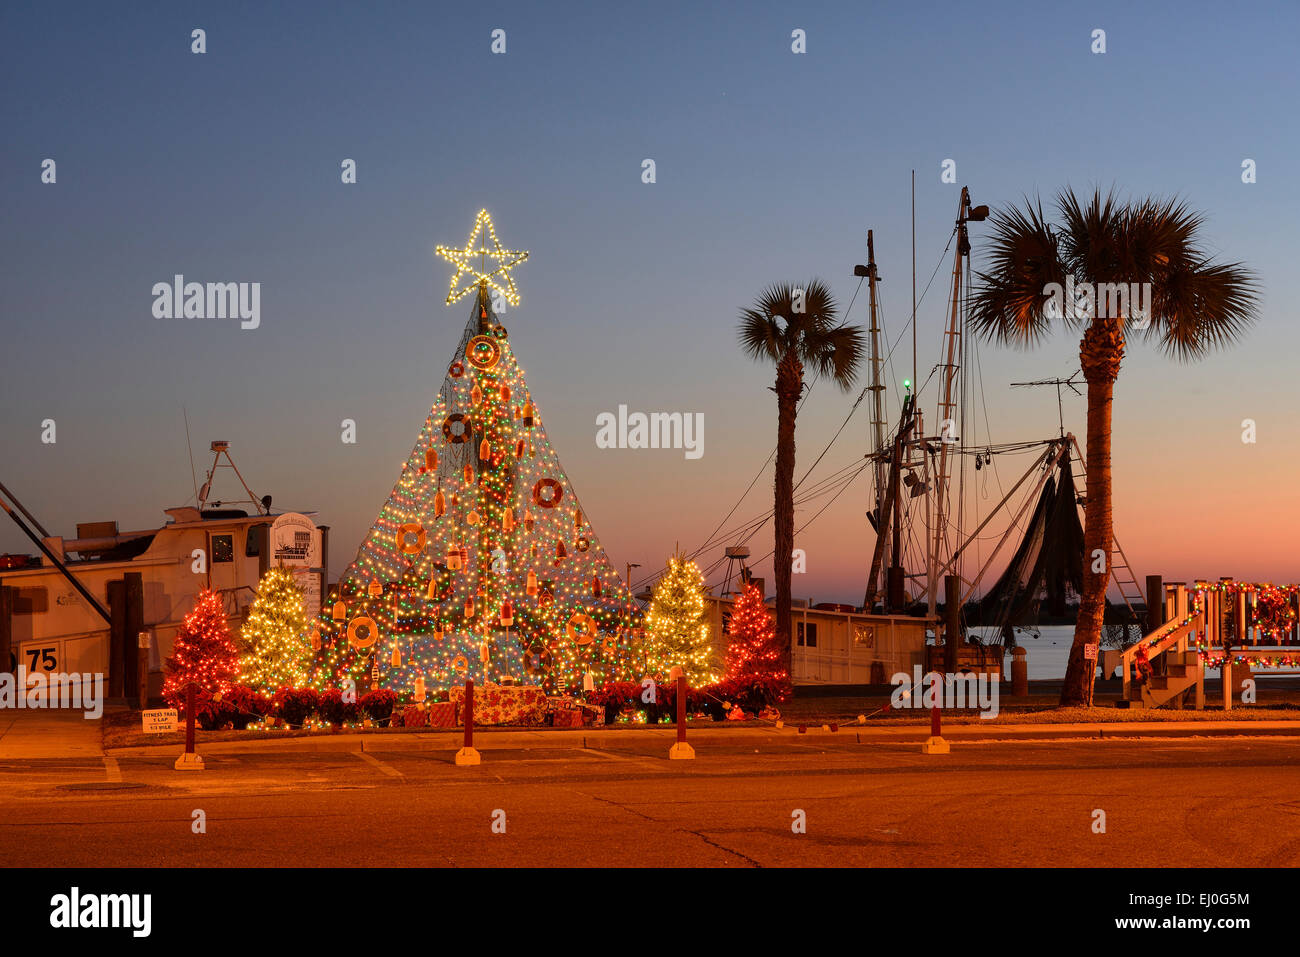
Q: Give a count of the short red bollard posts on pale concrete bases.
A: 4